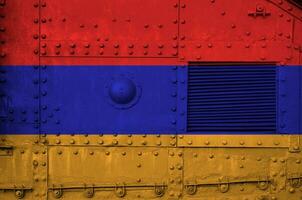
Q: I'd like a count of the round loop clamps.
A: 9